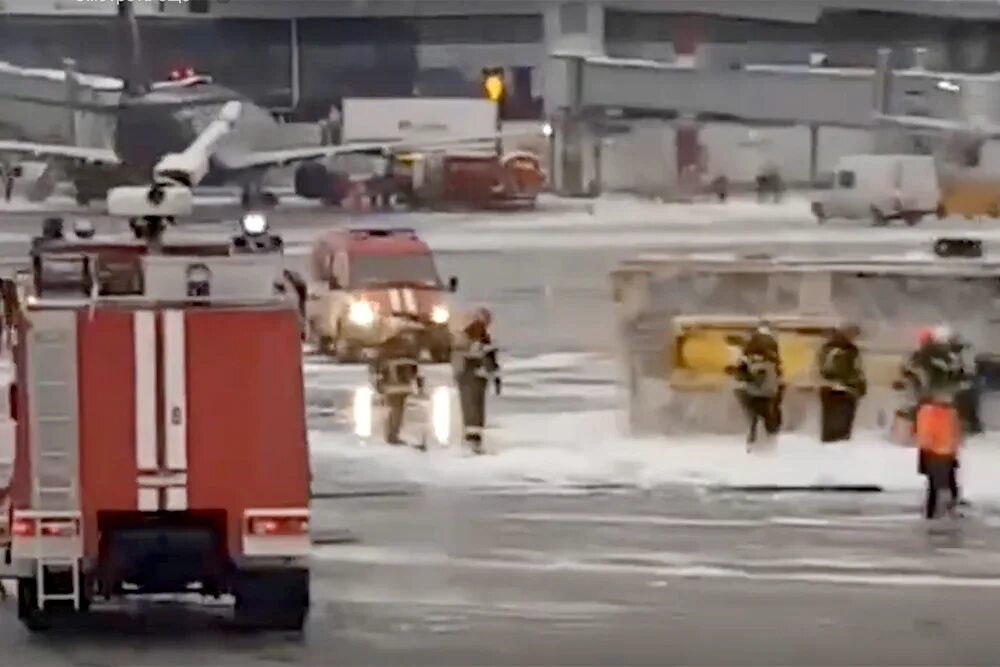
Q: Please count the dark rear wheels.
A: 2